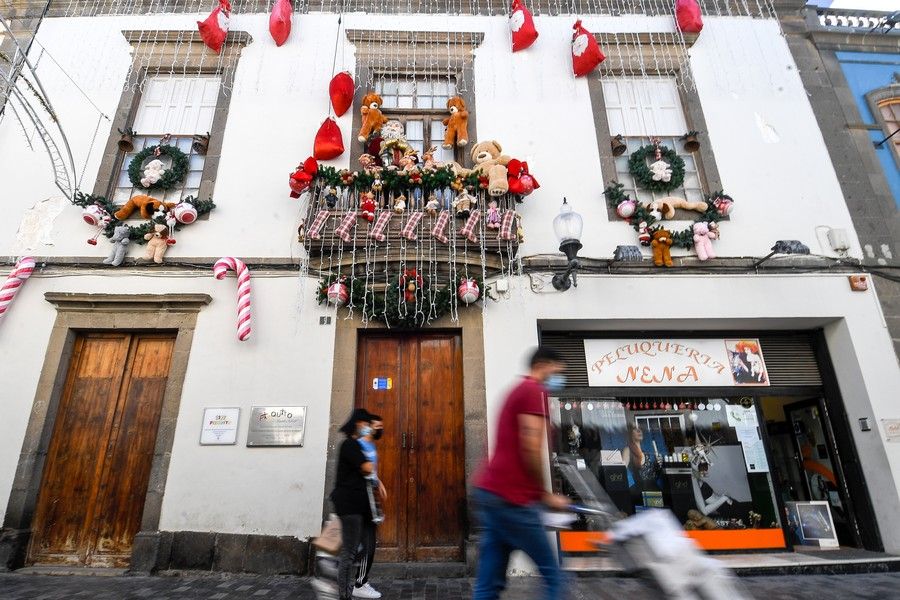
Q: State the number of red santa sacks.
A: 7